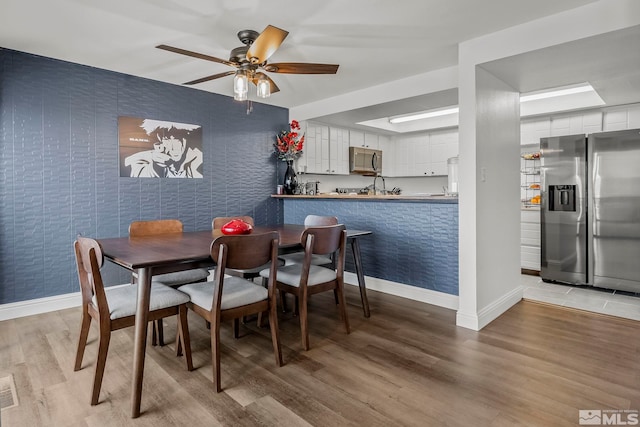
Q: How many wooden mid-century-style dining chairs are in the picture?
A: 6